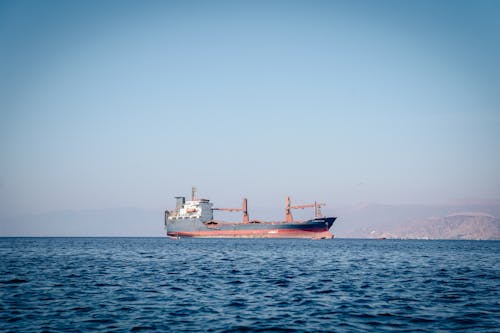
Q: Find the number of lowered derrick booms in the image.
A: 2